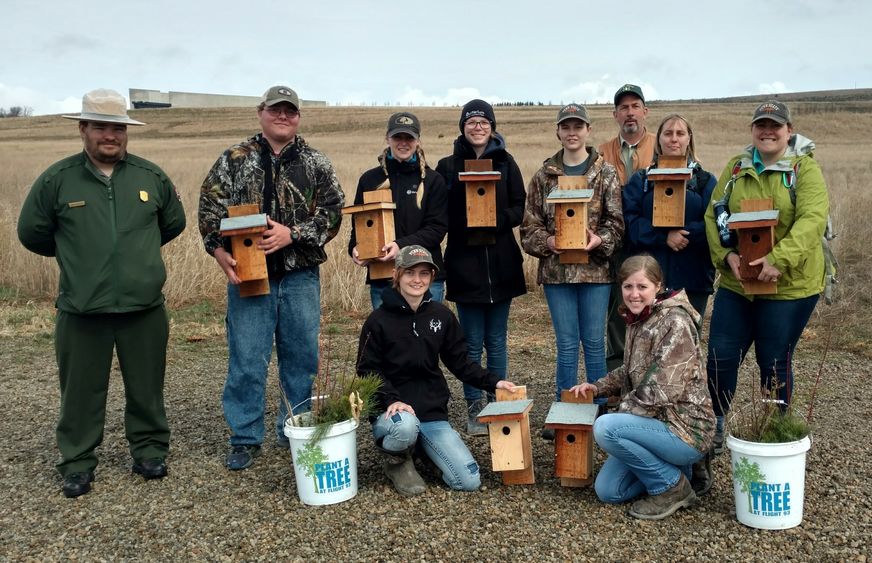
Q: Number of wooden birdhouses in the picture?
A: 8